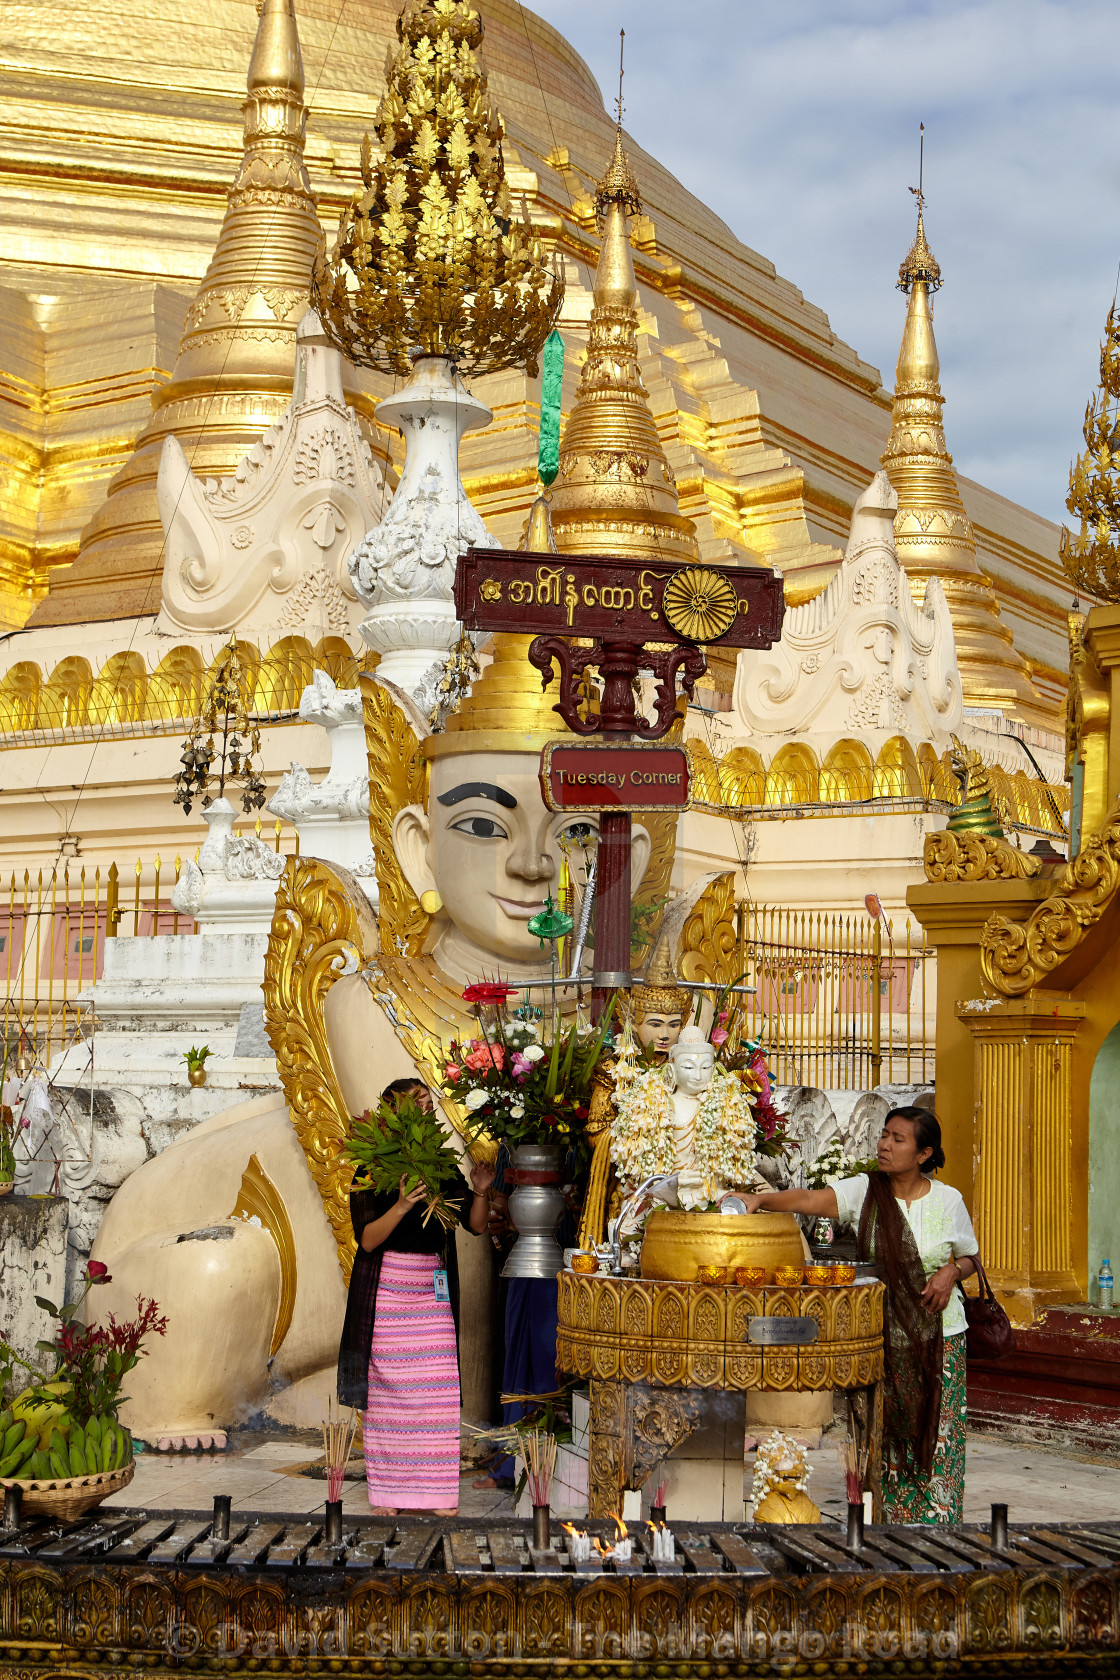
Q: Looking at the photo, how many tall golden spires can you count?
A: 3